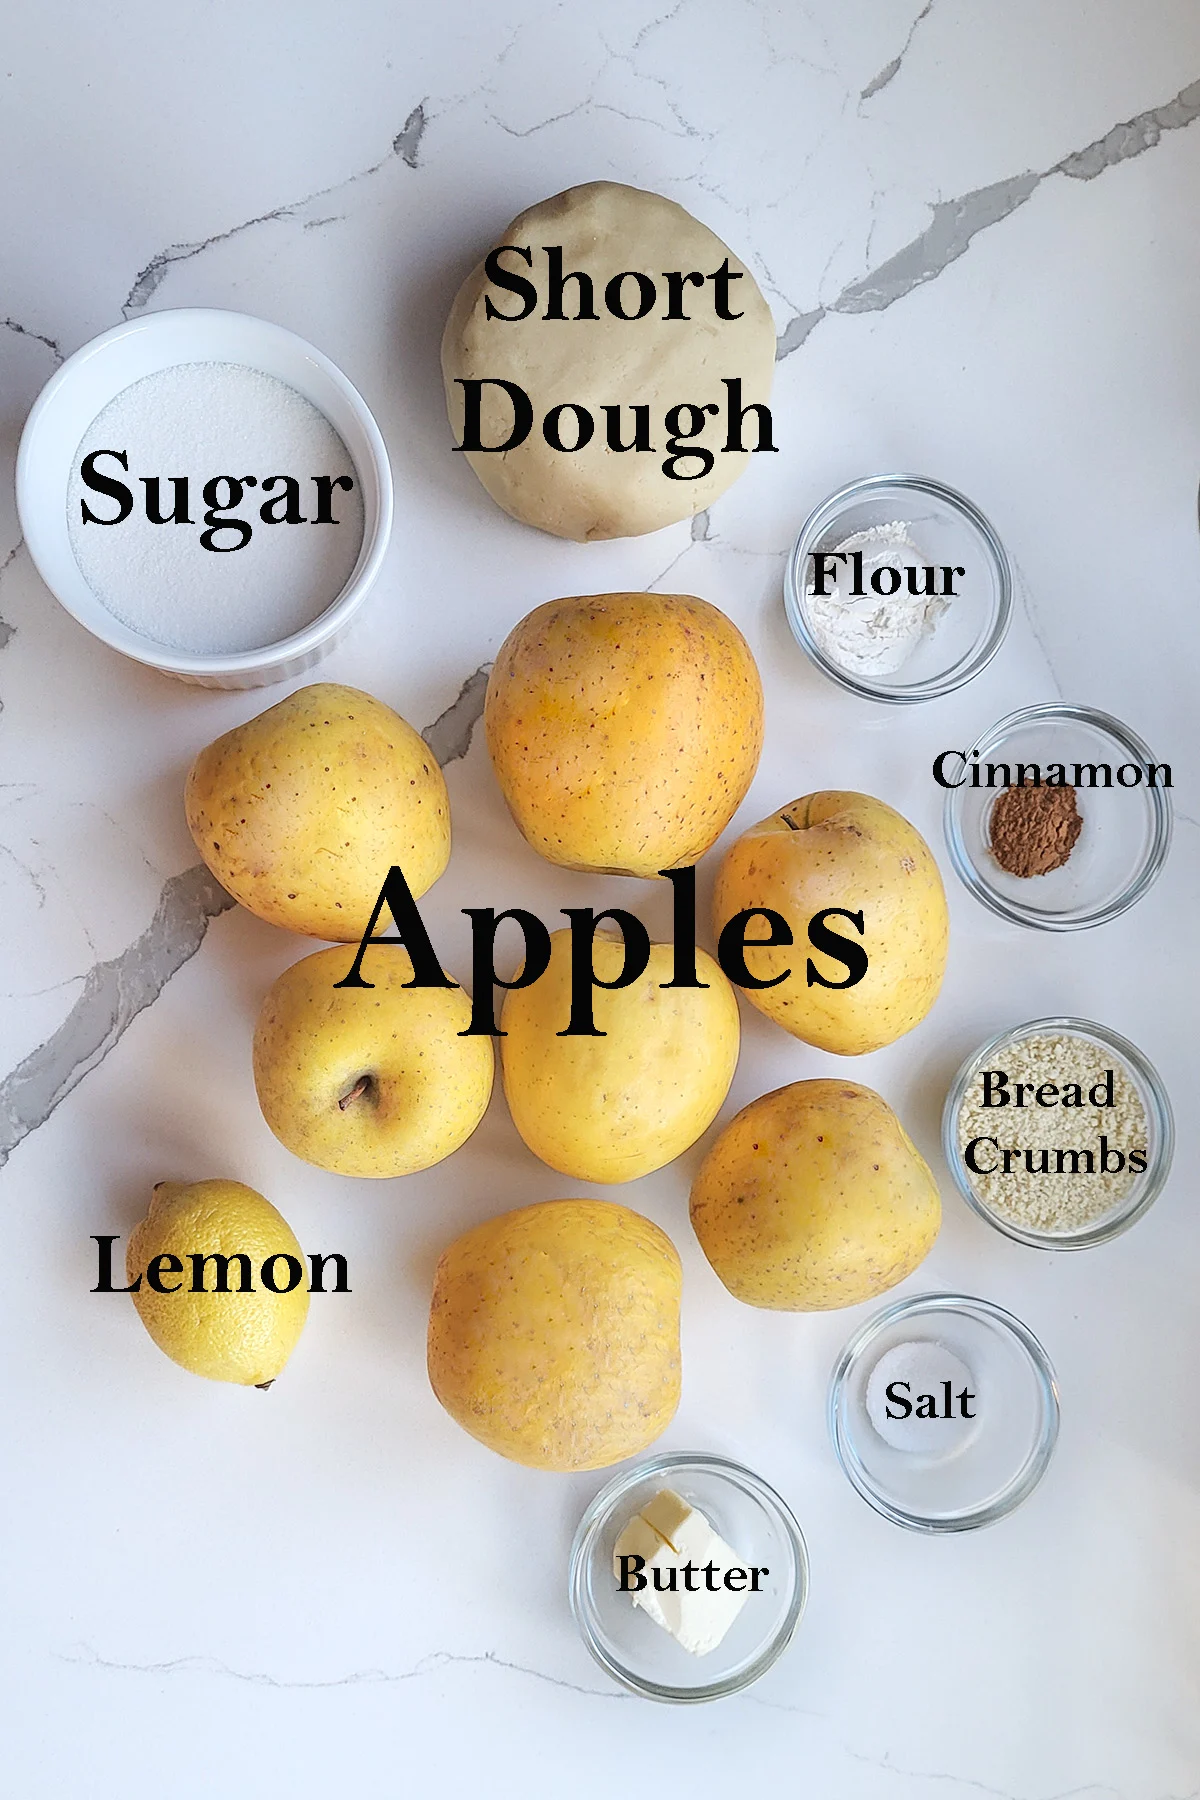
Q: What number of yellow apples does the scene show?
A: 7